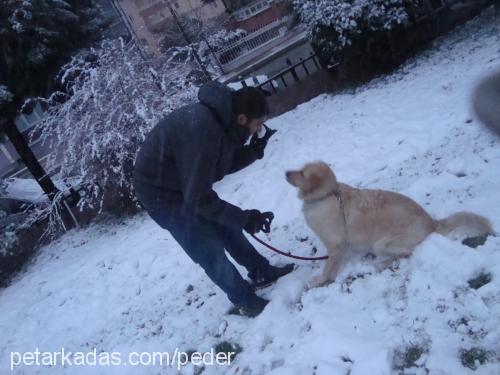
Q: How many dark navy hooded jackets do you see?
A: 1